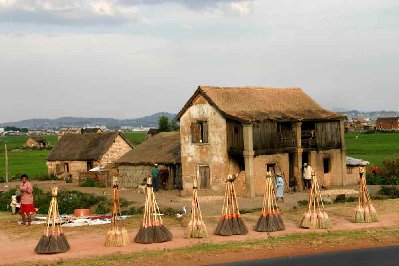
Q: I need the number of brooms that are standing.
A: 8